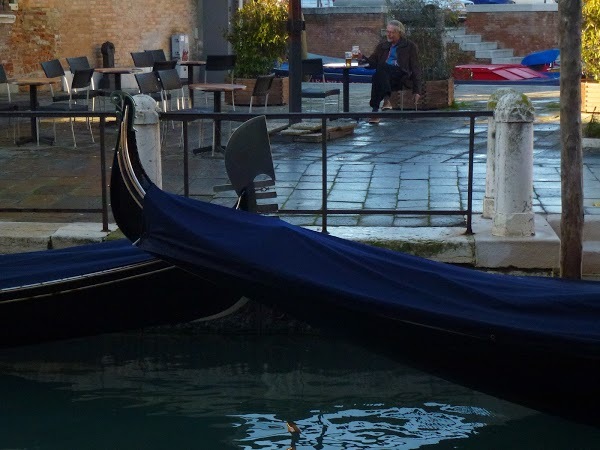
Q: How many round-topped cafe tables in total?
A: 5